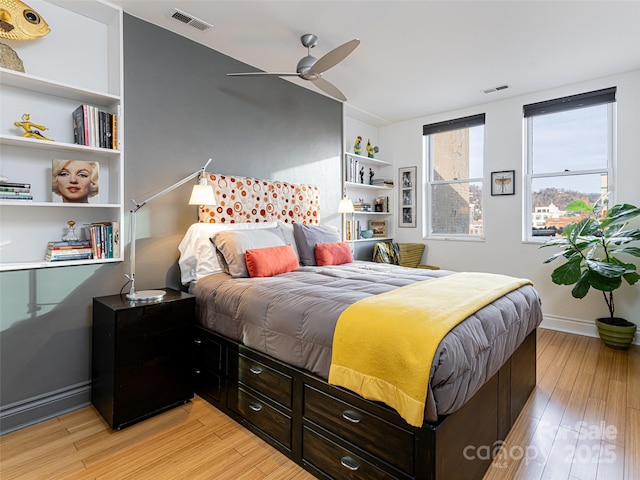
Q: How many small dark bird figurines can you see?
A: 2